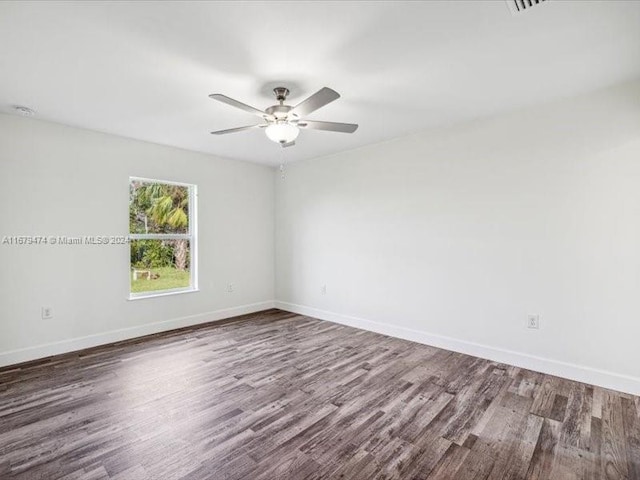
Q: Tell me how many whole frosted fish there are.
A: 0